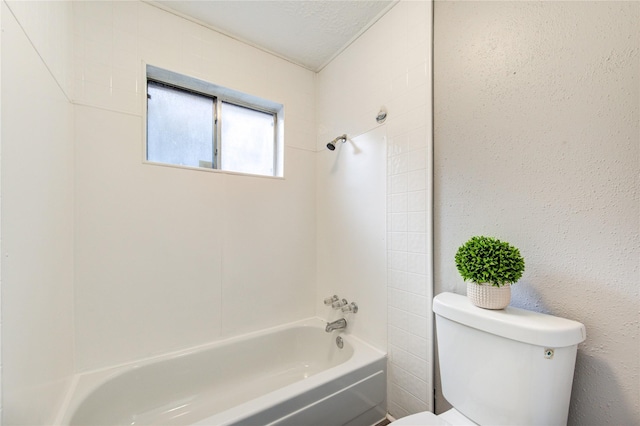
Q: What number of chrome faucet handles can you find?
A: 3